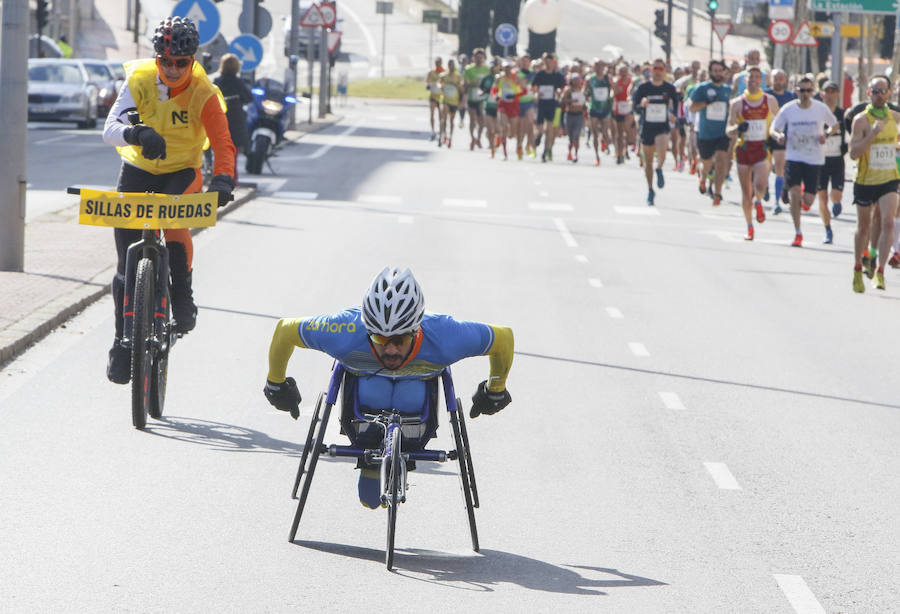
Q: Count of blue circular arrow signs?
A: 3